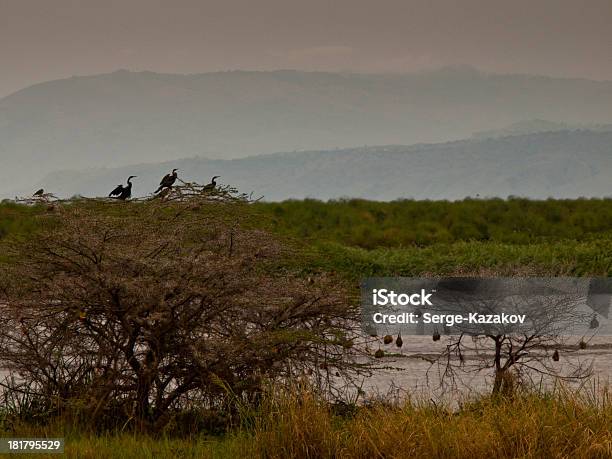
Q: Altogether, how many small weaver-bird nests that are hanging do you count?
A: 8